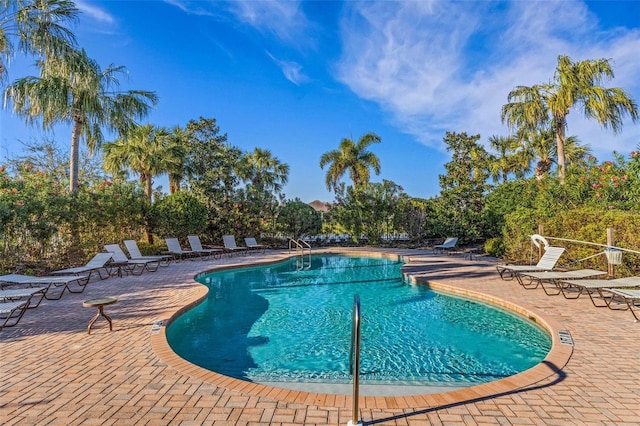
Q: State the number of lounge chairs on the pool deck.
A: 15